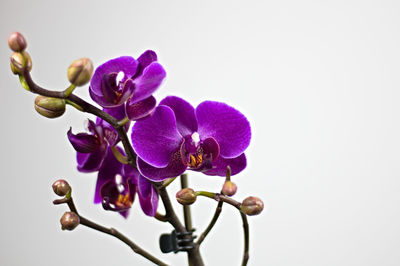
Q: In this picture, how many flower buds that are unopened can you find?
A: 9